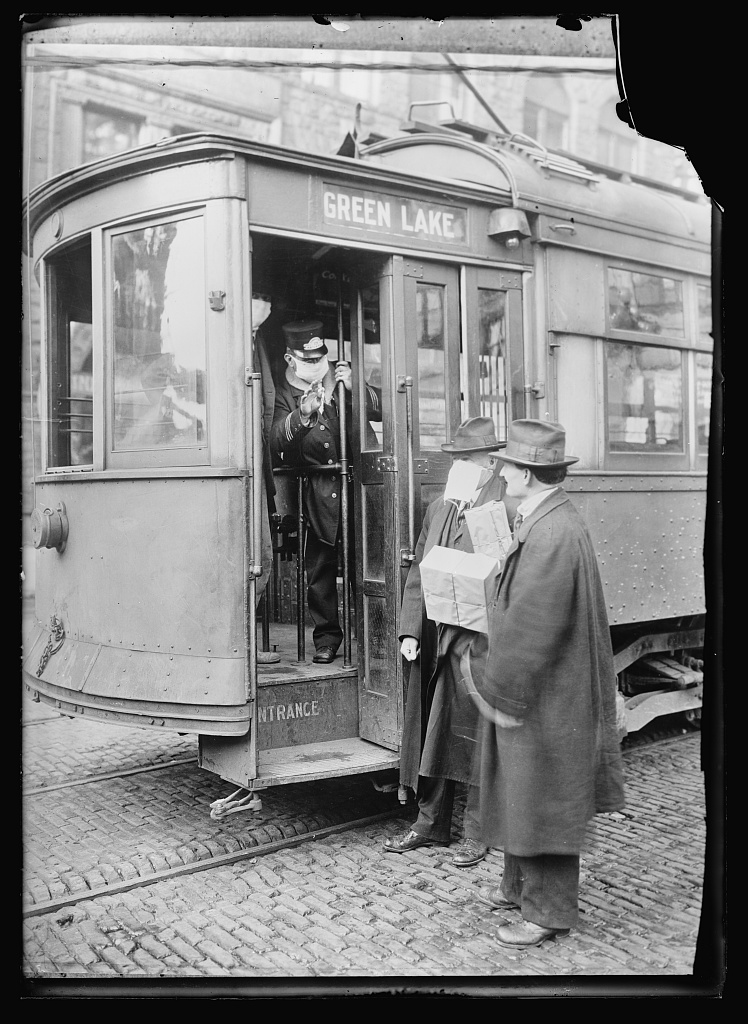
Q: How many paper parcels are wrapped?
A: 2